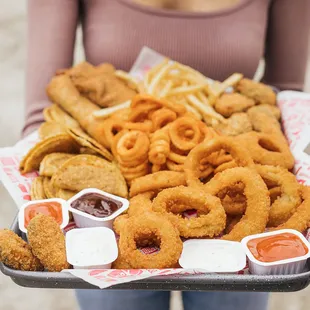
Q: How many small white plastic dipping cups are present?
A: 5